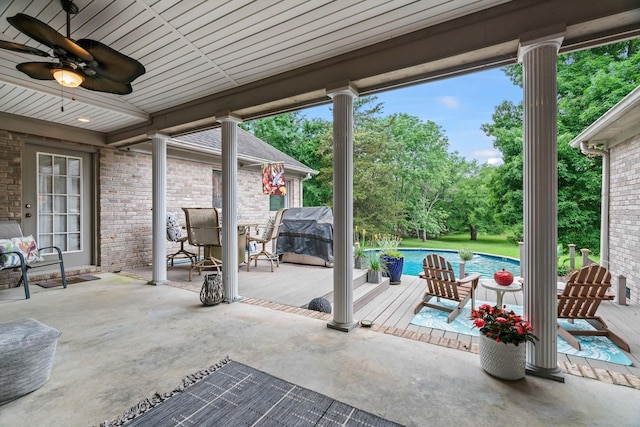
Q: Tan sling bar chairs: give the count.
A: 3